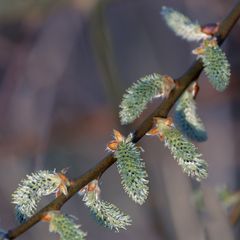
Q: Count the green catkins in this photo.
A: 9